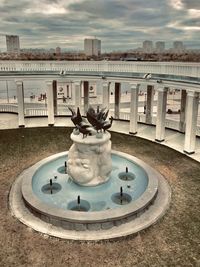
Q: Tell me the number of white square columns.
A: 7